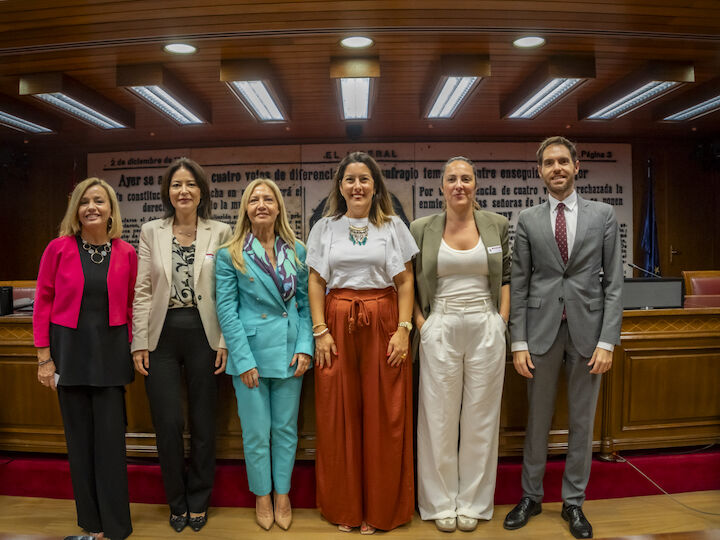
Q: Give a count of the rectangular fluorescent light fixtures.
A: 9